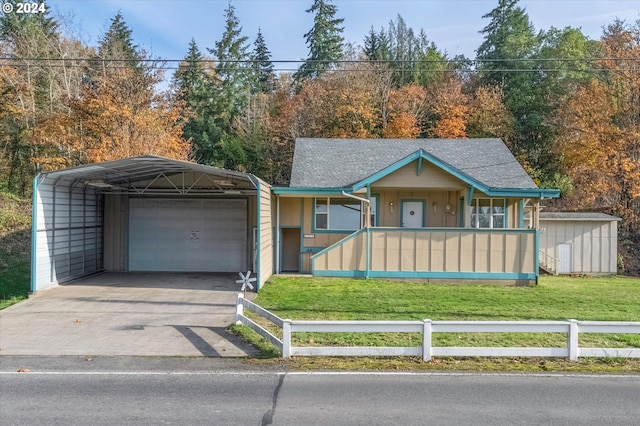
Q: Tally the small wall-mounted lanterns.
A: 2